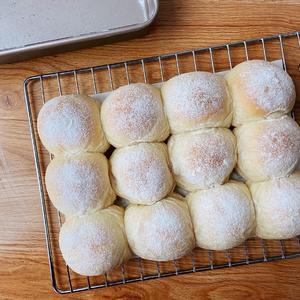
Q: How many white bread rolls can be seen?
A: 12